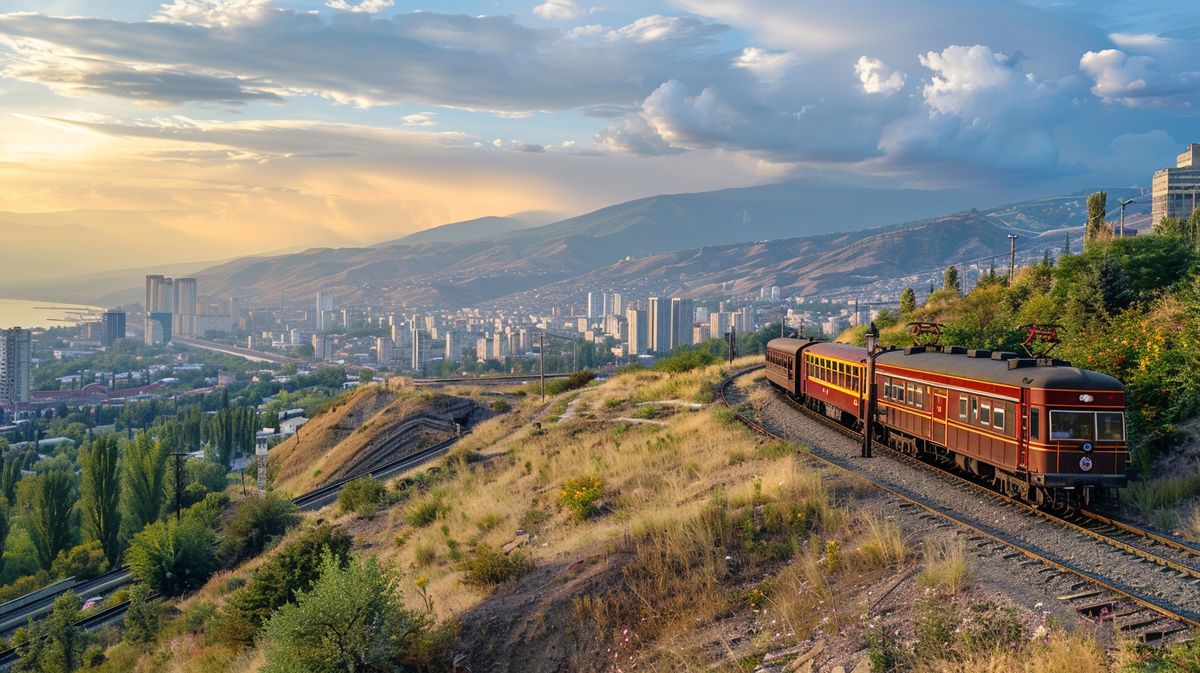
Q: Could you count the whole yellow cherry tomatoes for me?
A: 0